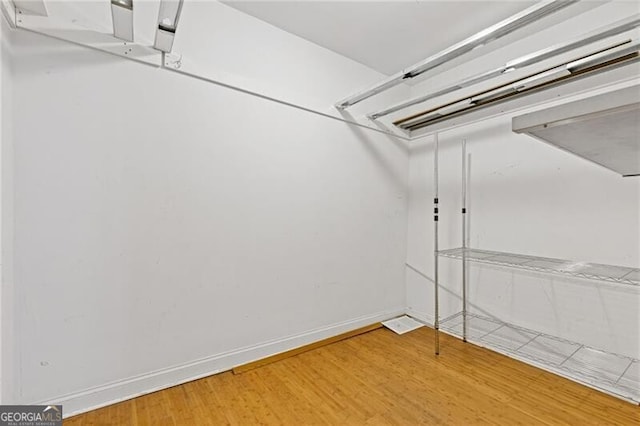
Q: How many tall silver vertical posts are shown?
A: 2